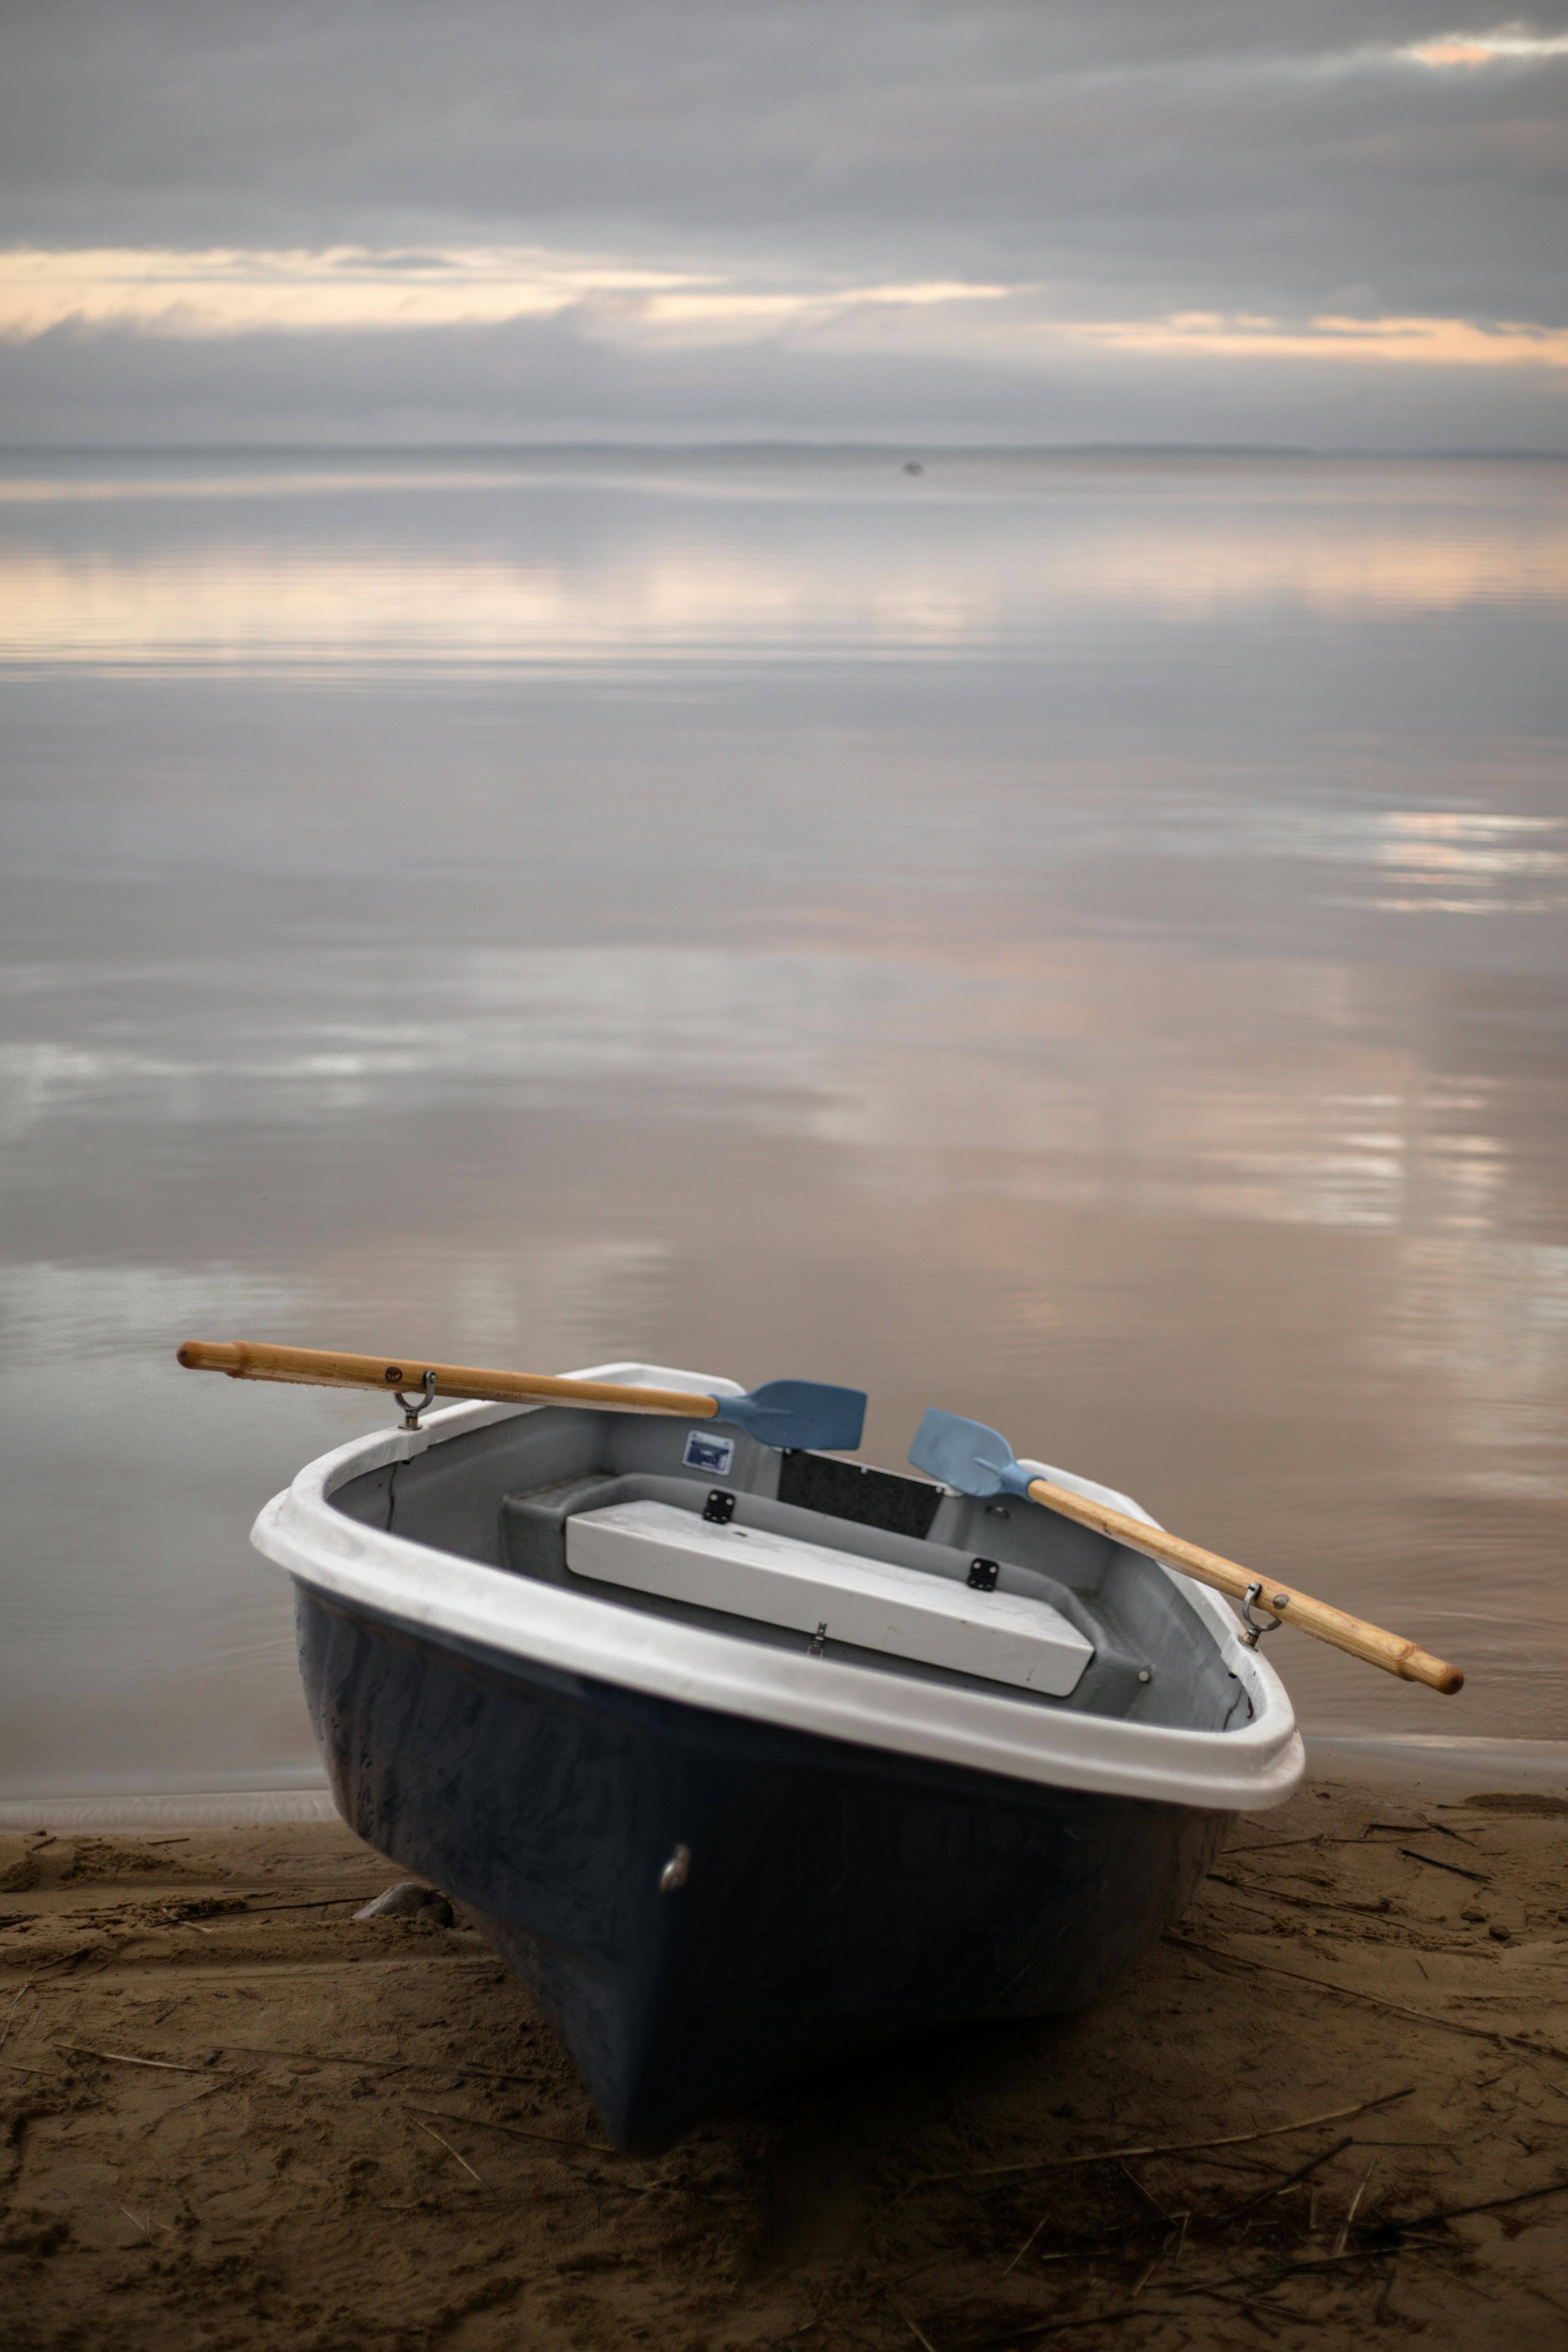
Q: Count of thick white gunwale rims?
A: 1